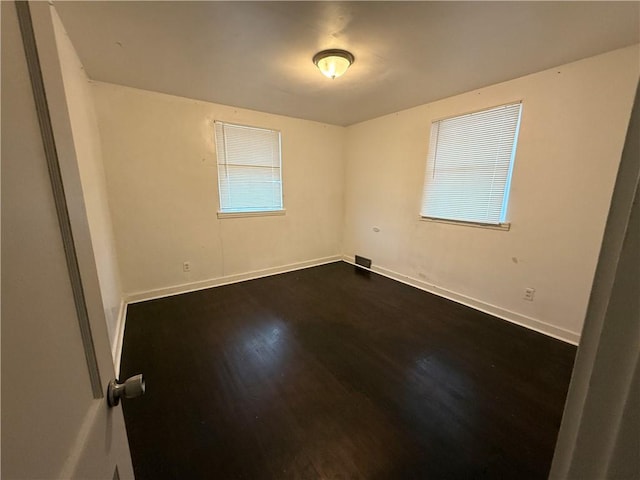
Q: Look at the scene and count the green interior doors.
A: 0